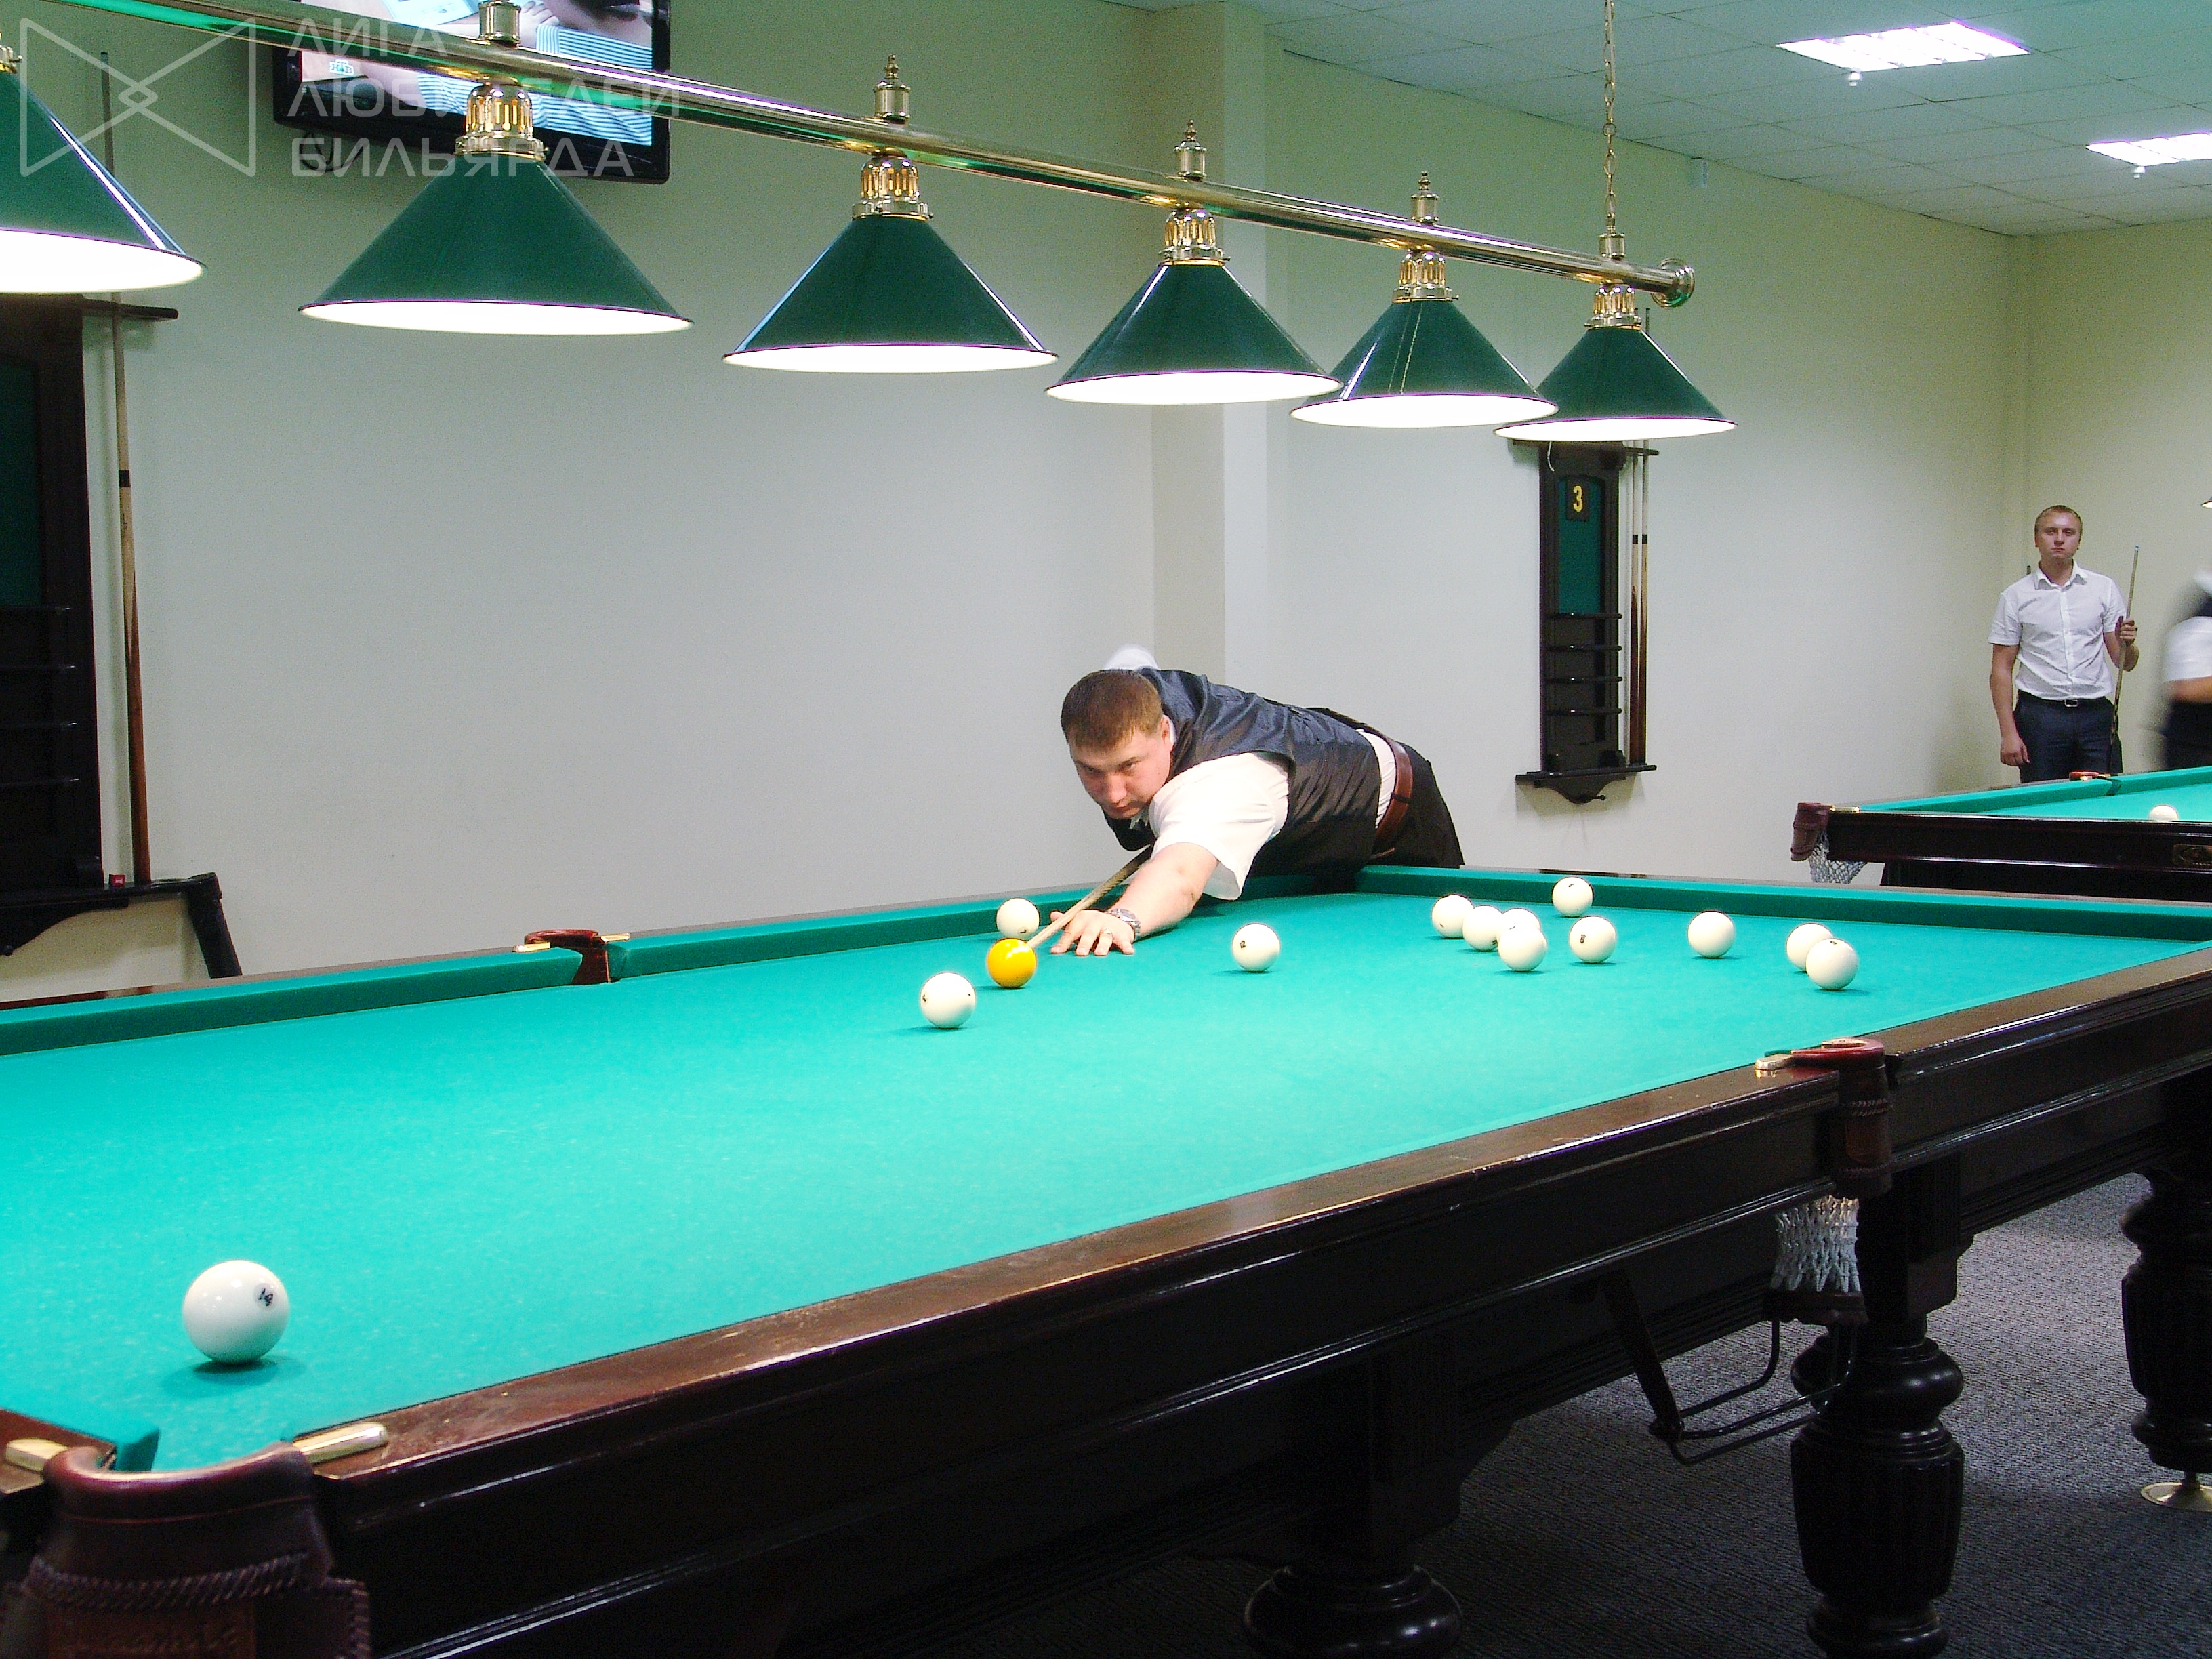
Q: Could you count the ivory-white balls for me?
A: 14